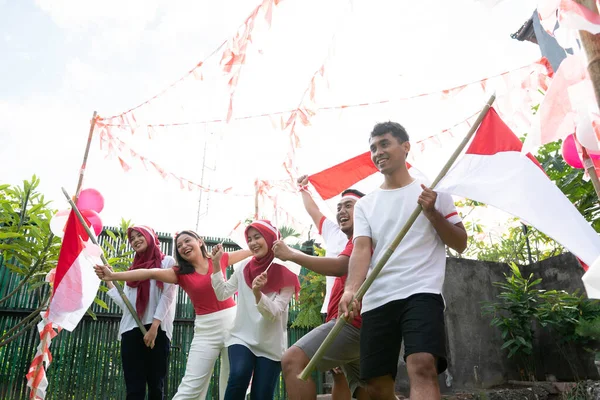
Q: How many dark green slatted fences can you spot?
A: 1